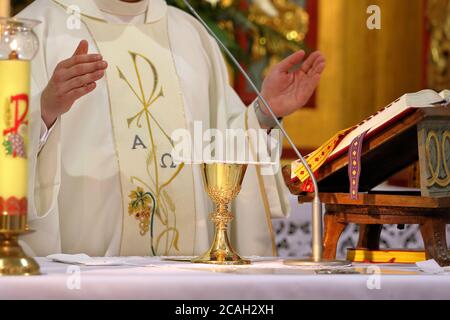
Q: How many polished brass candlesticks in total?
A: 1